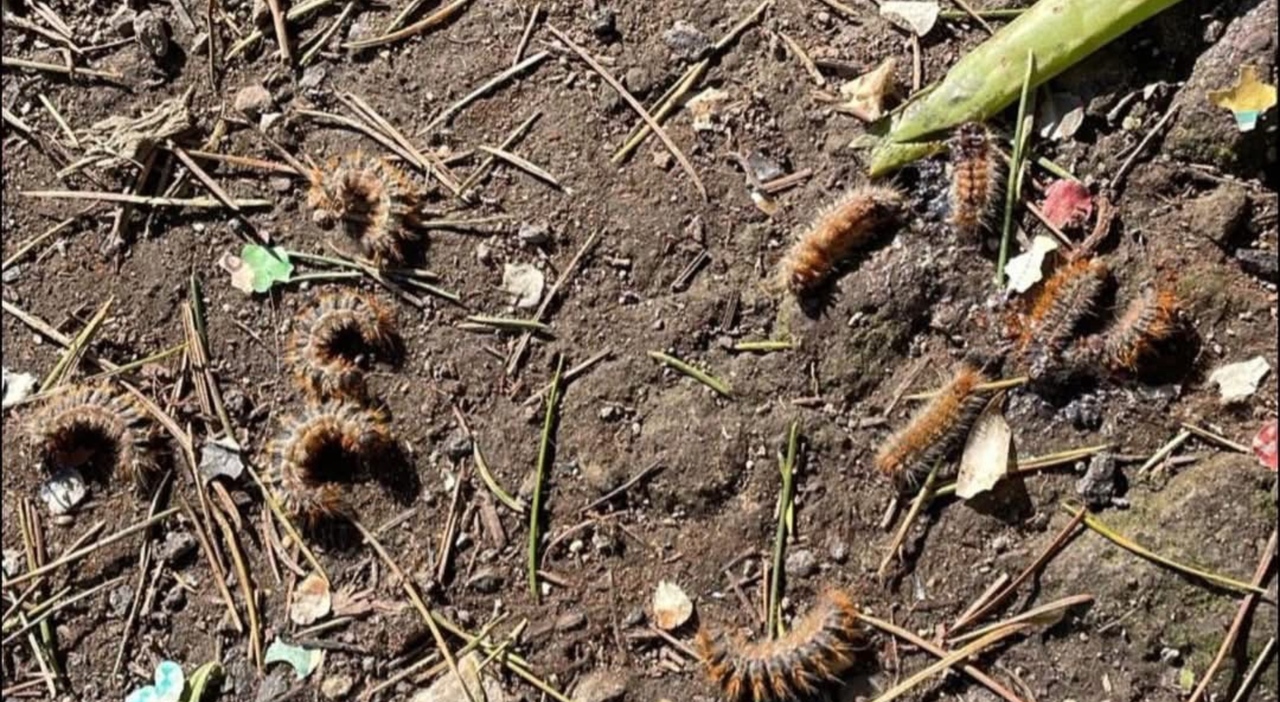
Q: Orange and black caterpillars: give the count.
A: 10